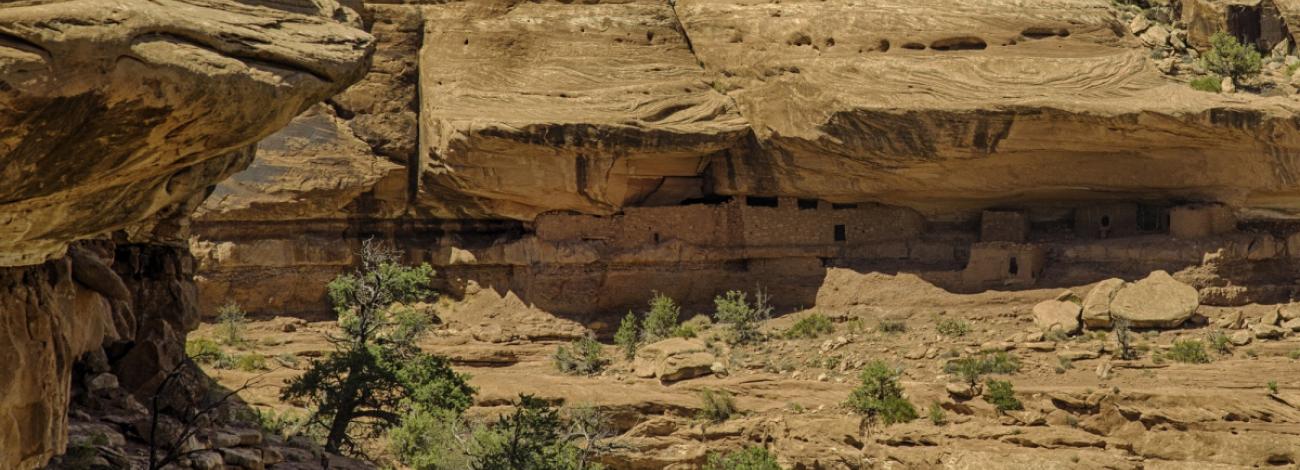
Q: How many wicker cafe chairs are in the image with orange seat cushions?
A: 0